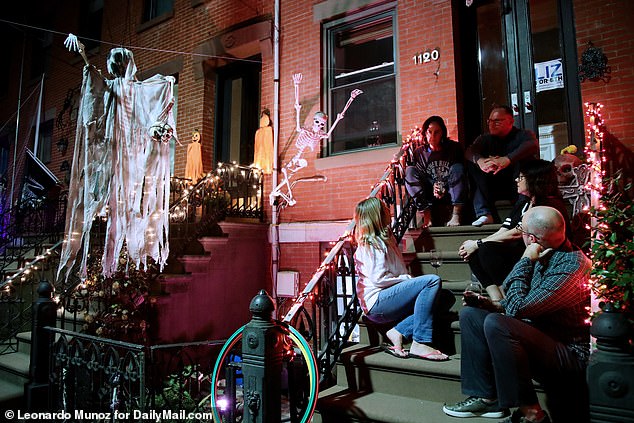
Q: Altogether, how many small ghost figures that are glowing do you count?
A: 2